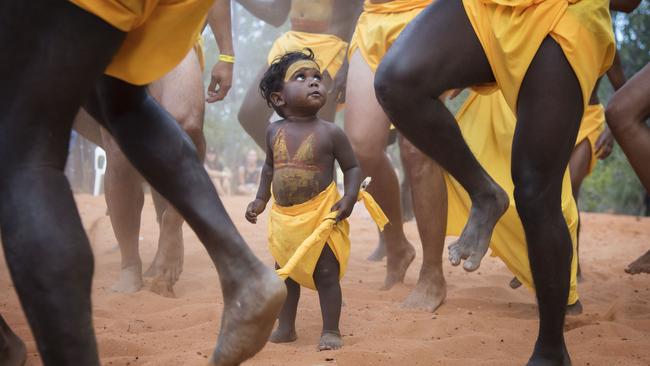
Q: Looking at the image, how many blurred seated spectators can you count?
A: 2